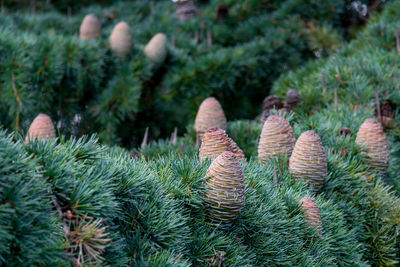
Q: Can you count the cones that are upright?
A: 11